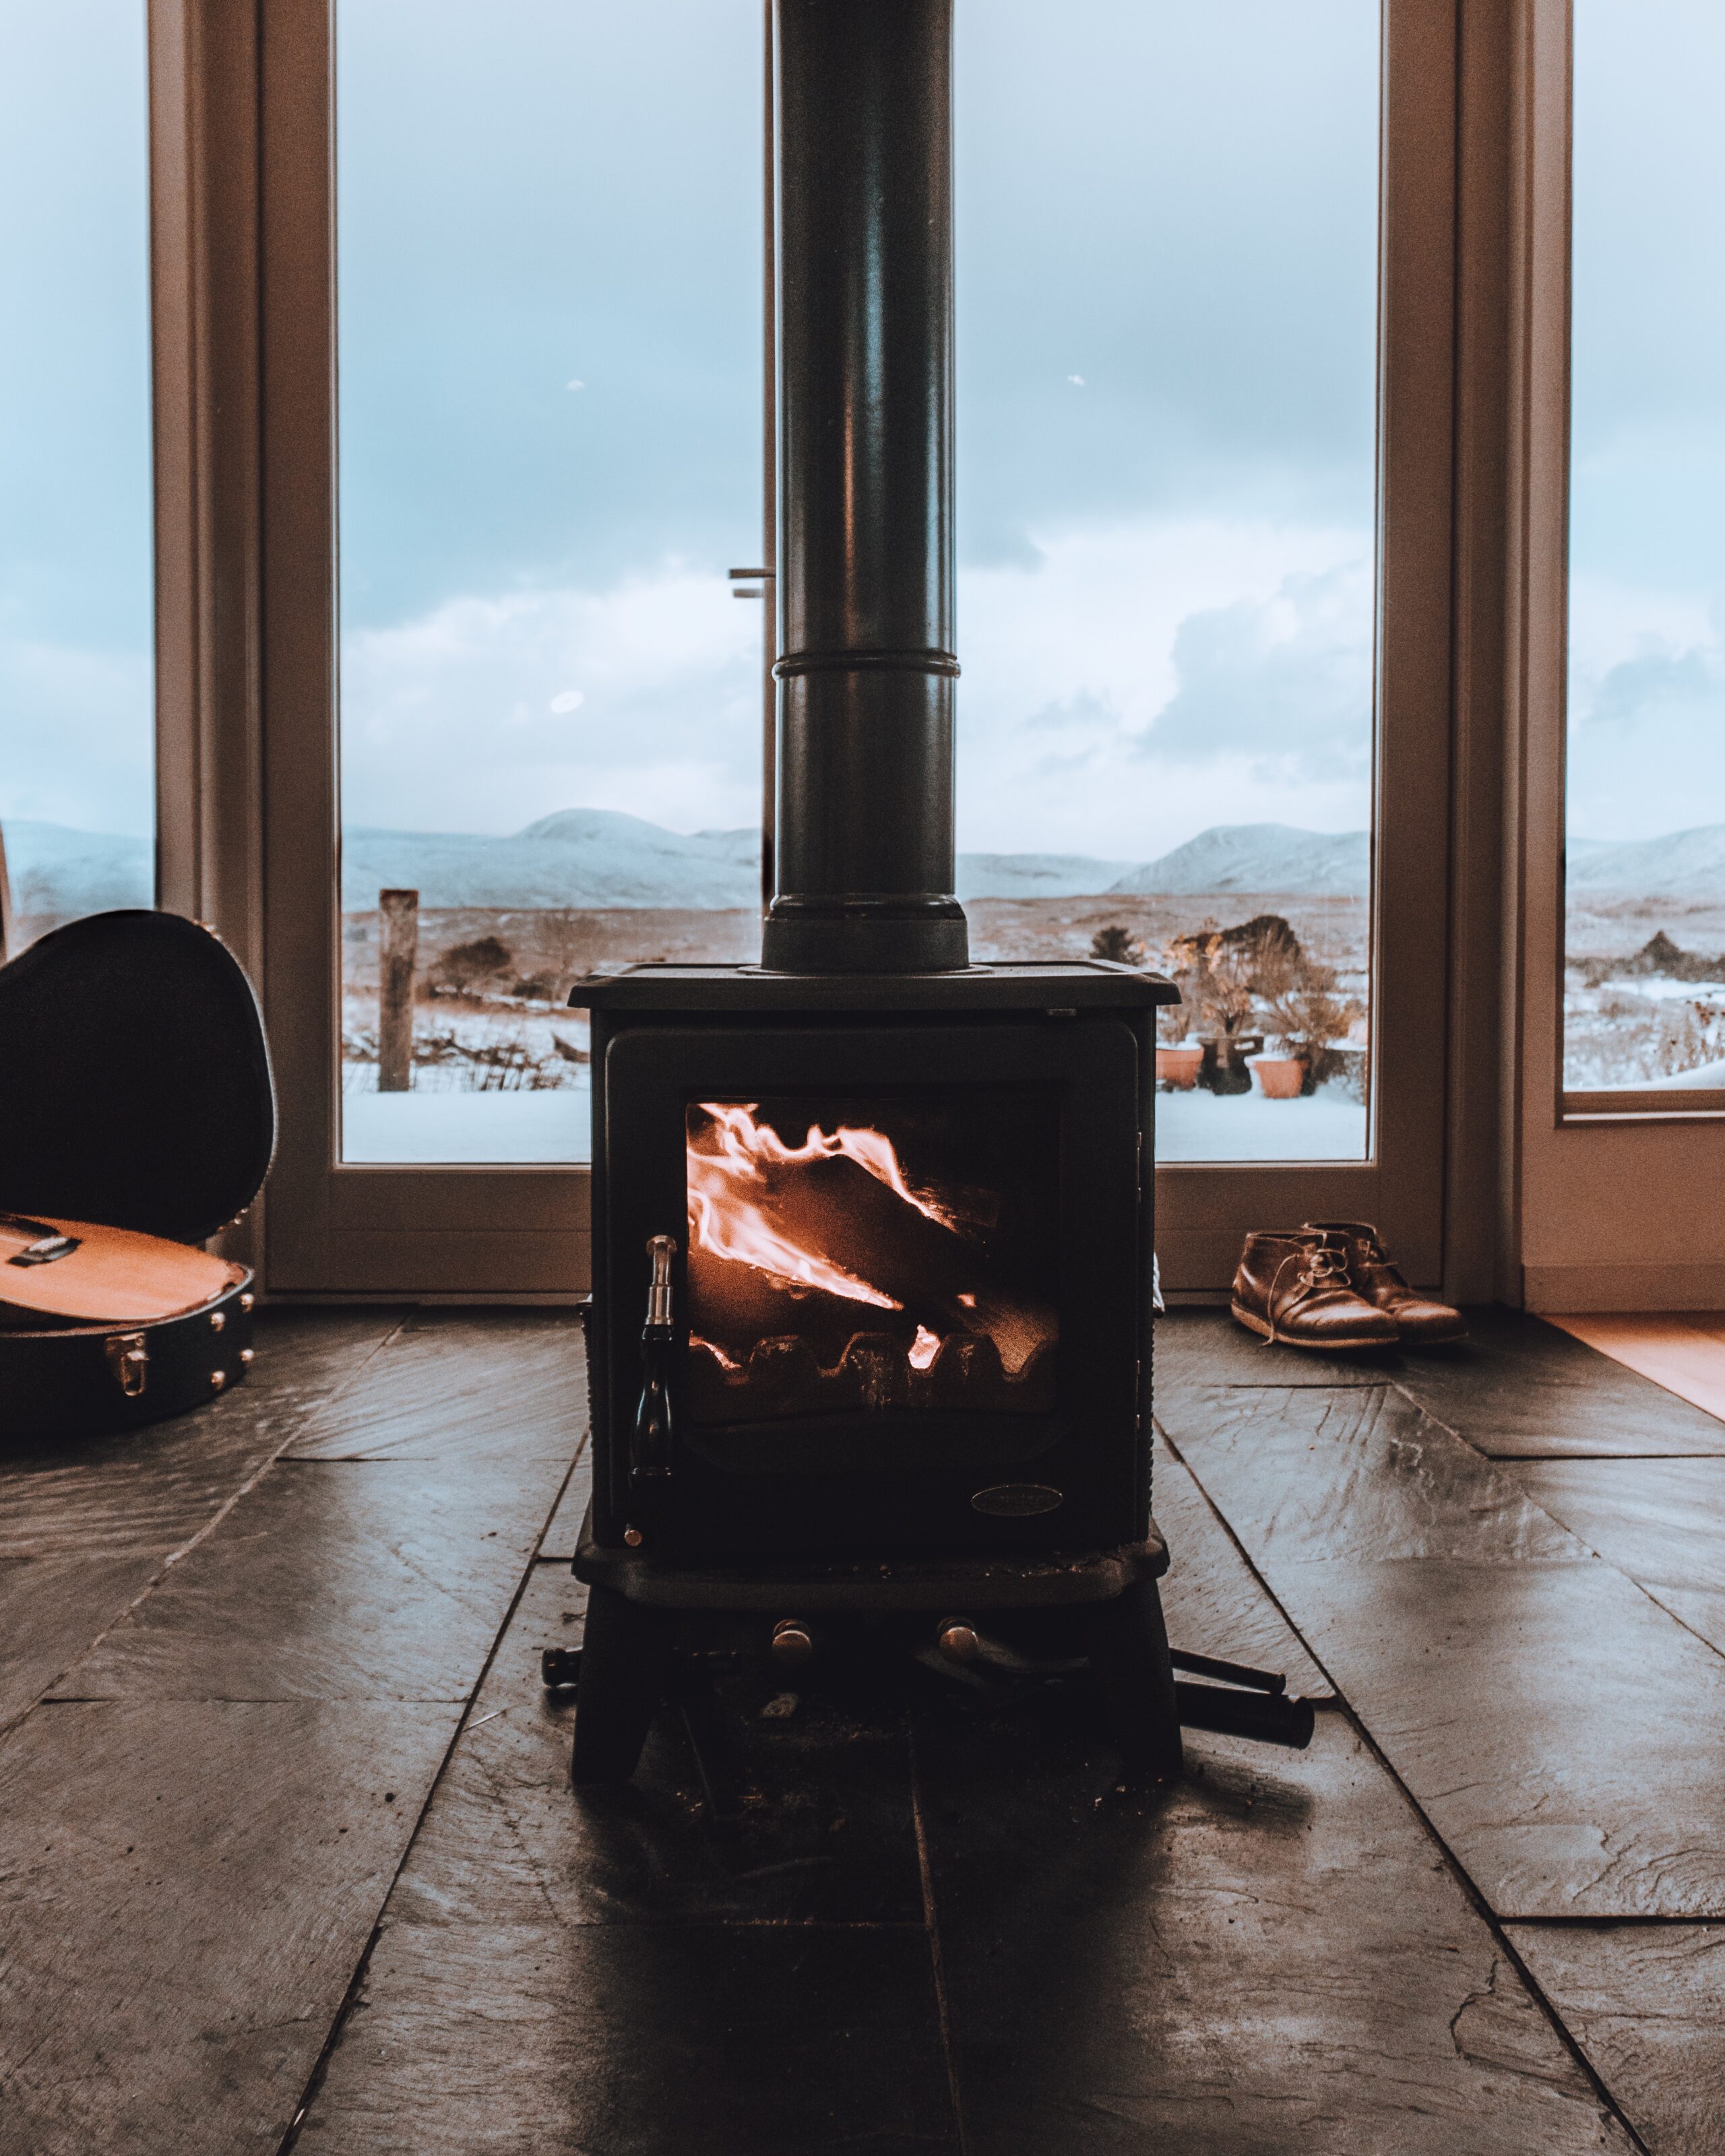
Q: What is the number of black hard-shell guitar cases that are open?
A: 1